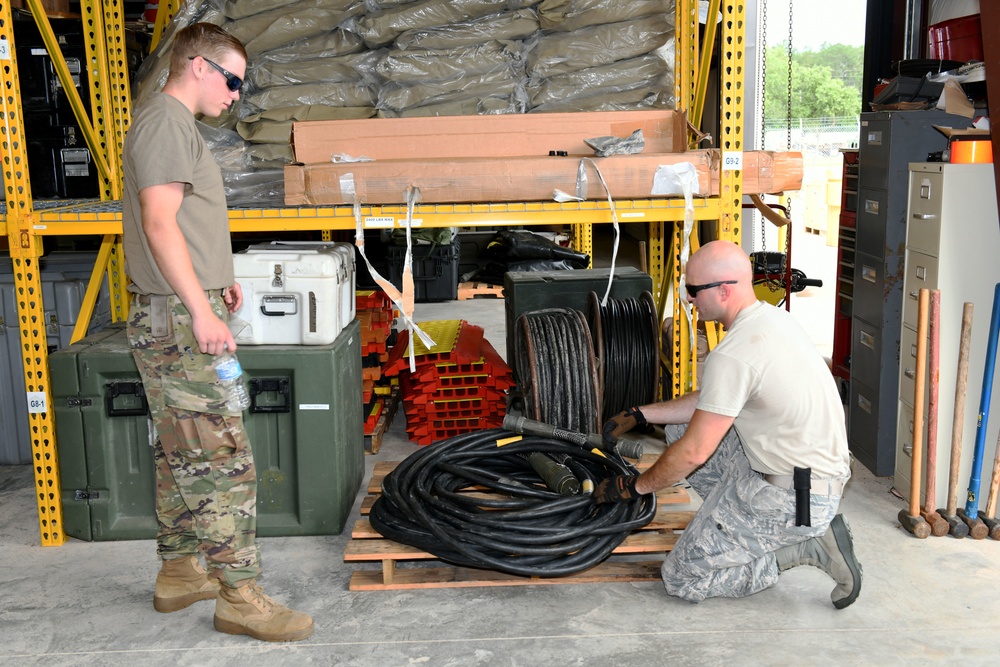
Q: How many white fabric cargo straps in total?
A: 4